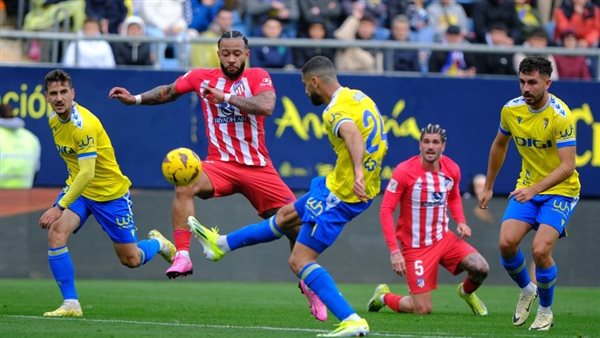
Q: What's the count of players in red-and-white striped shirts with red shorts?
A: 2